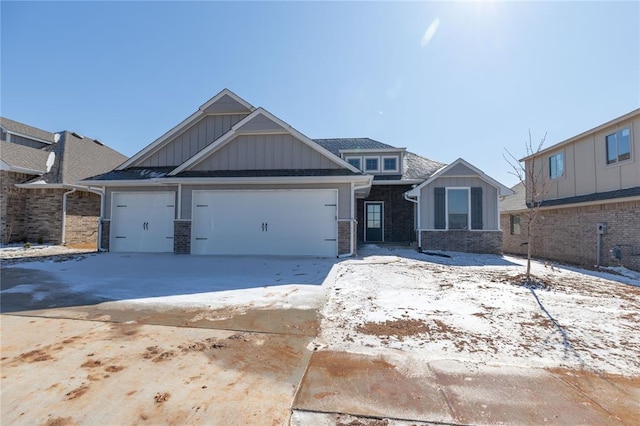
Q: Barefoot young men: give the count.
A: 0